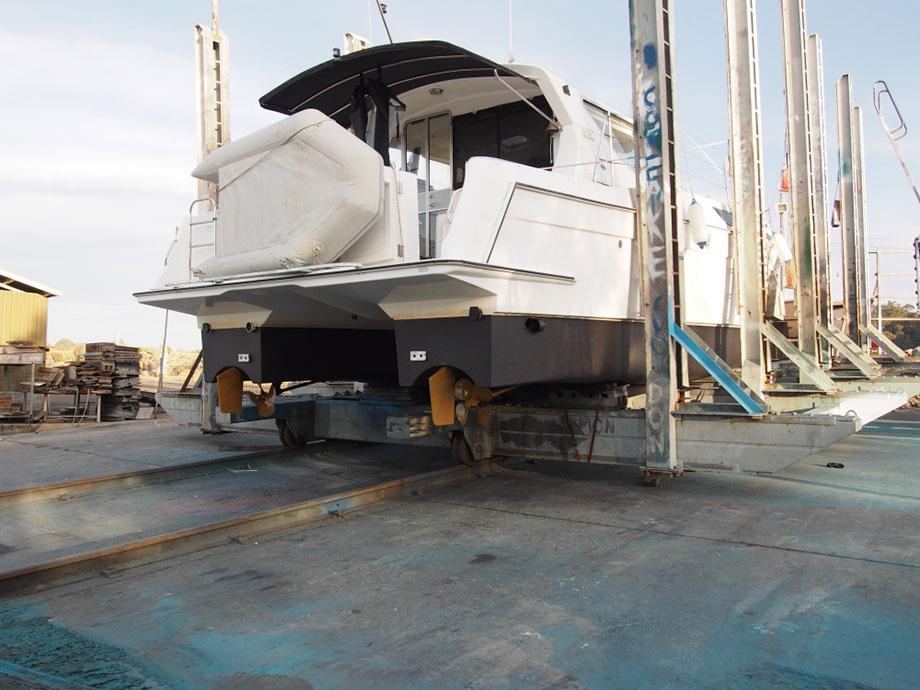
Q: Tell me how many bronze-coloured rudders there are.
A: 2